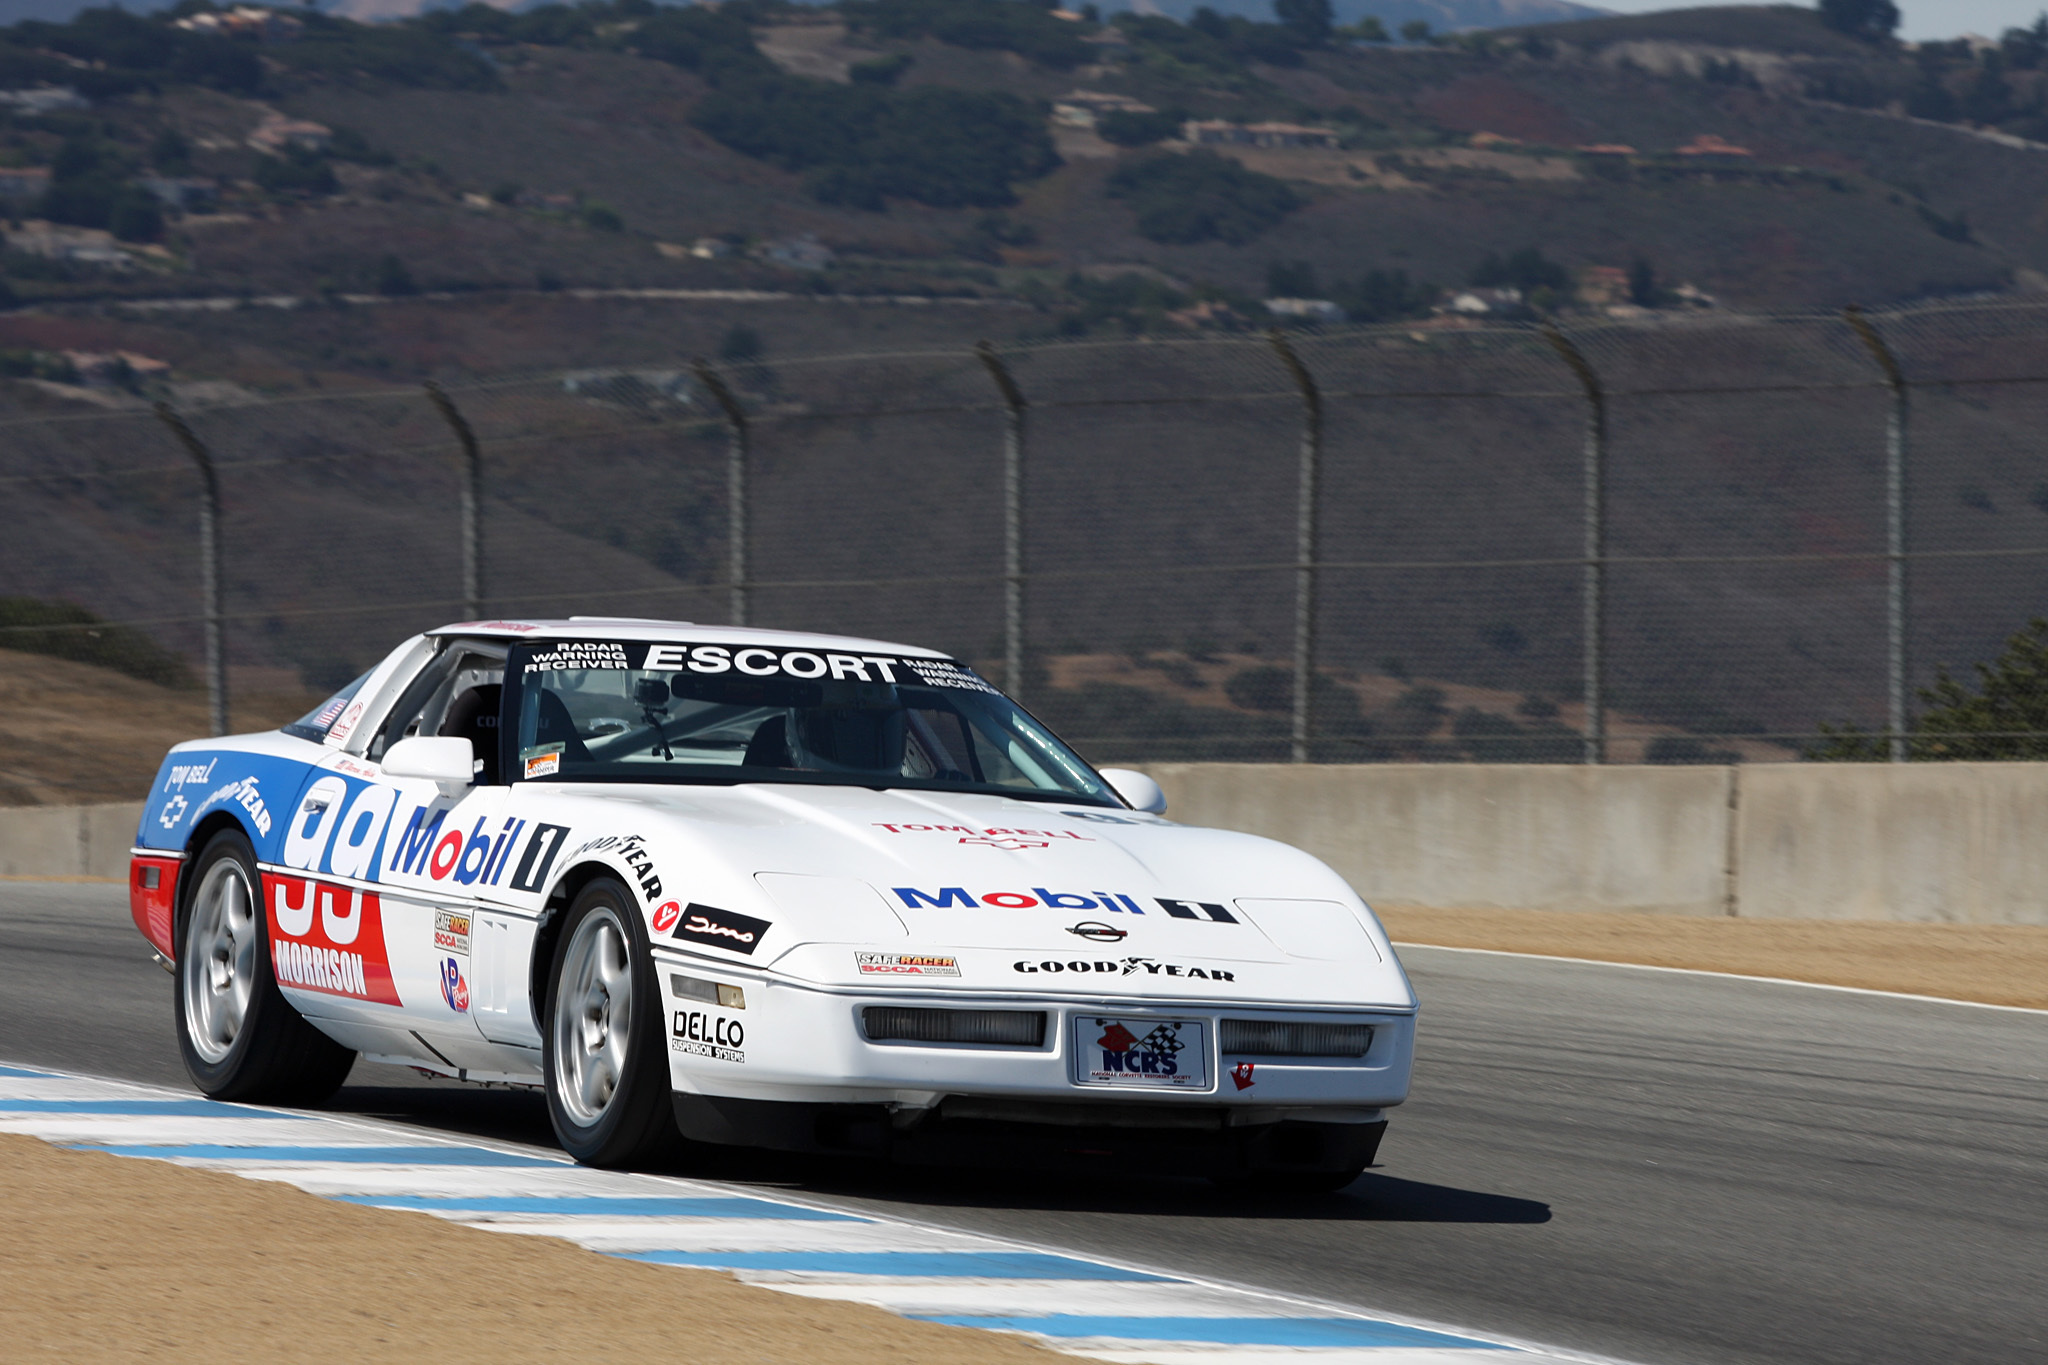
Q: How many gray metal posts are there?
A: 7